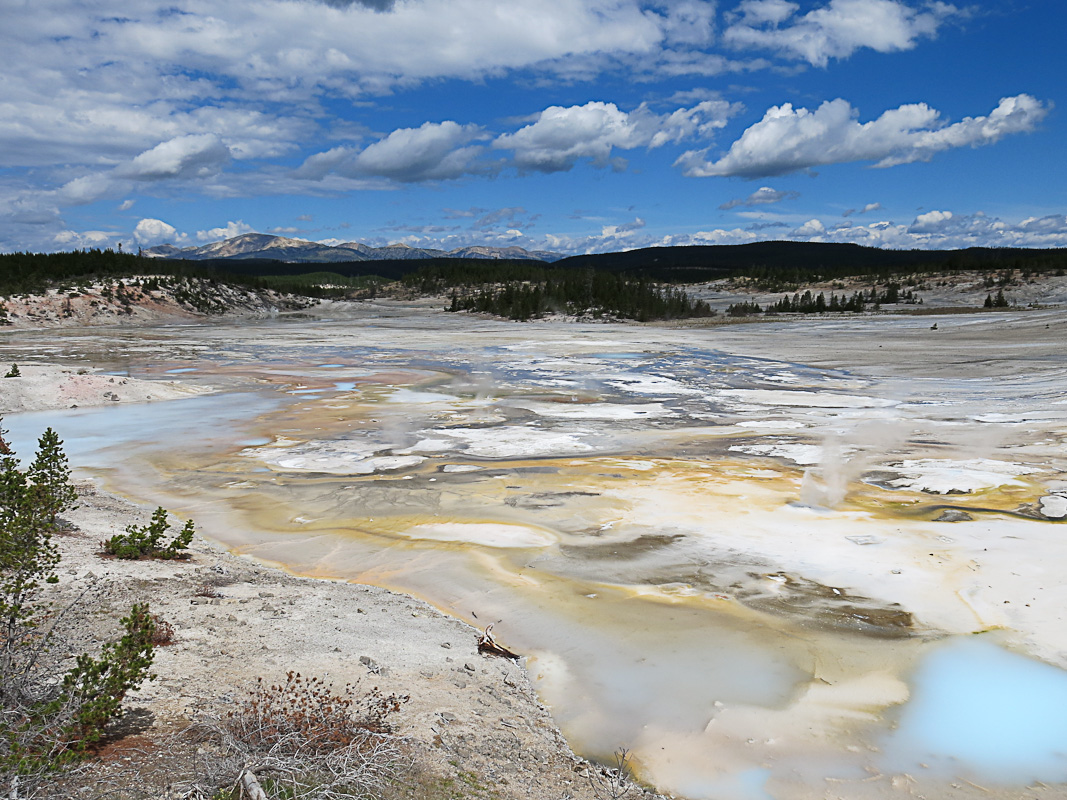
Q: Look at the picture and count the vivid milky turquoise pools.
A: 1